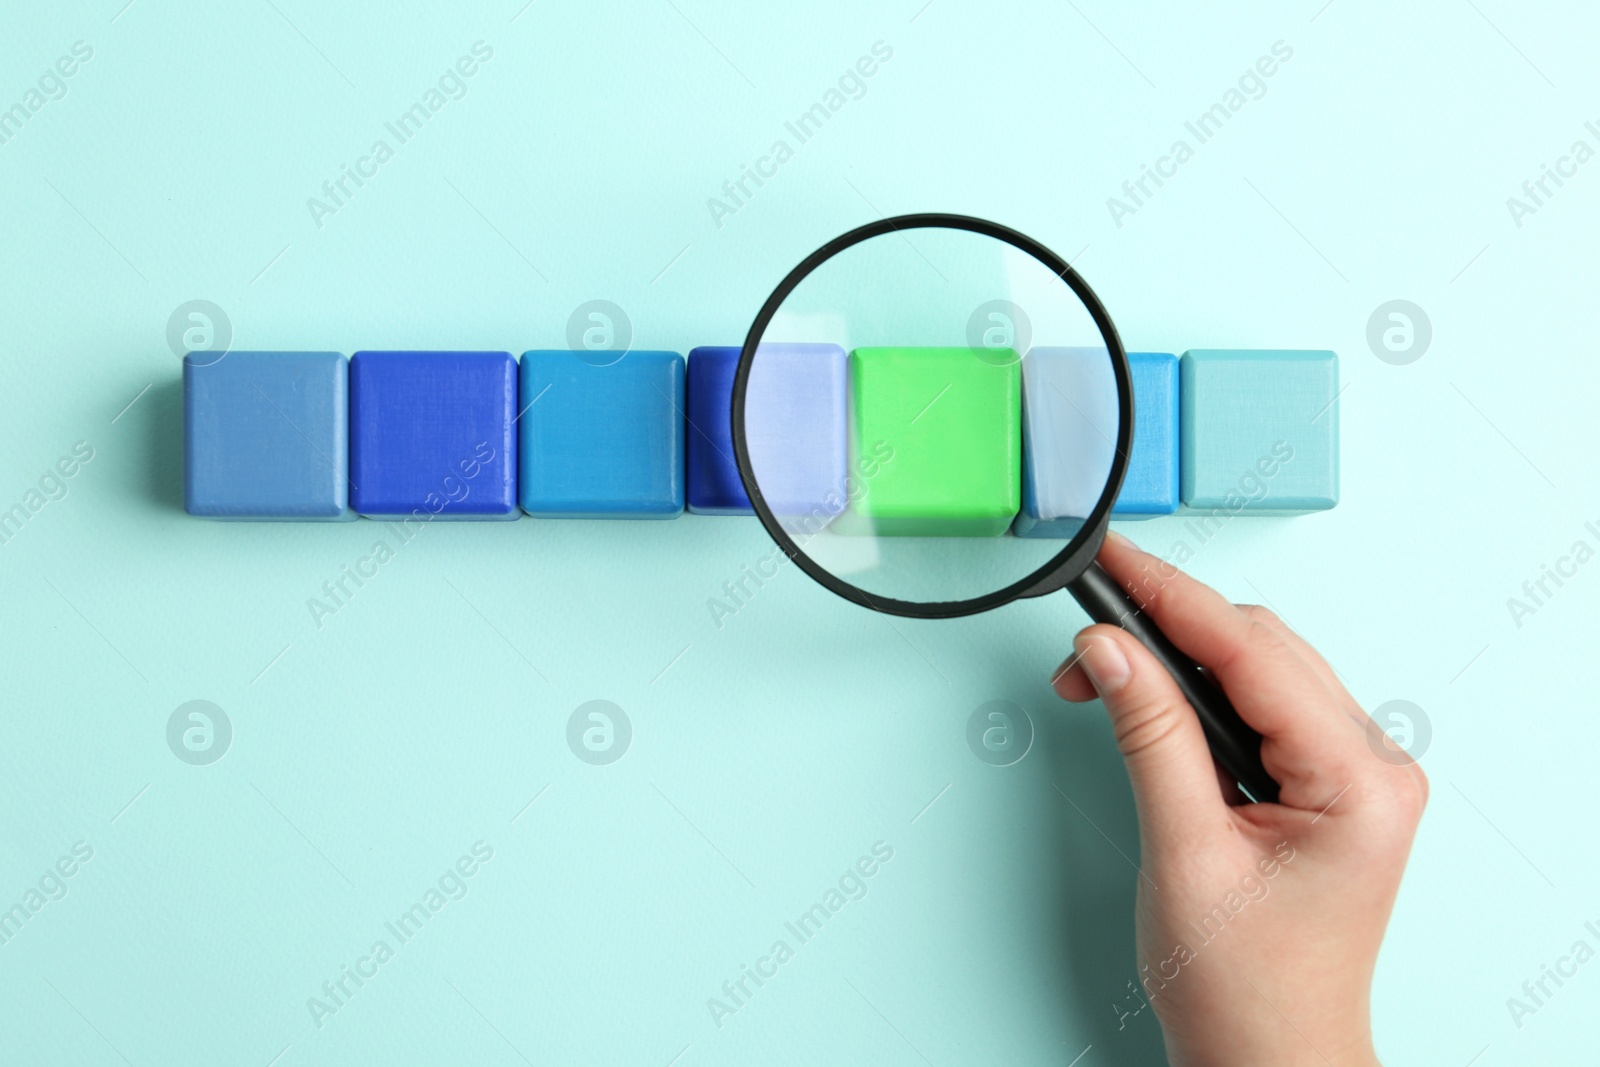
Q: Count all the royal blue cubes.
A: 2